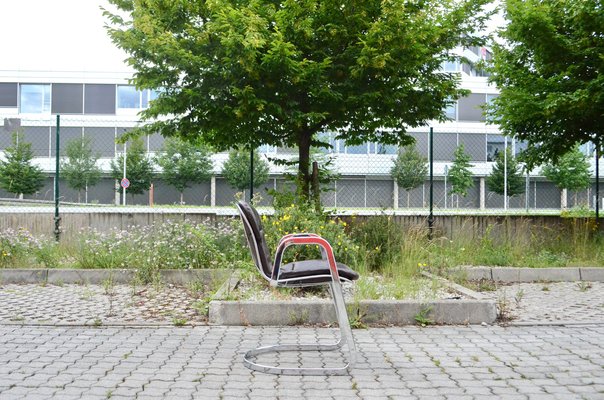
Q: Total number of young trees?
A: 9